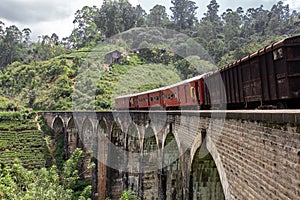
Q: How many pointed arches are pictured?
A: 9